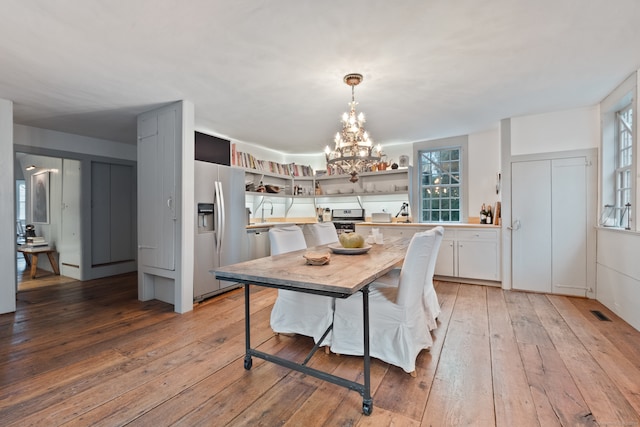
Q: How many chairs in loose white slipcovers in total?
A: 4